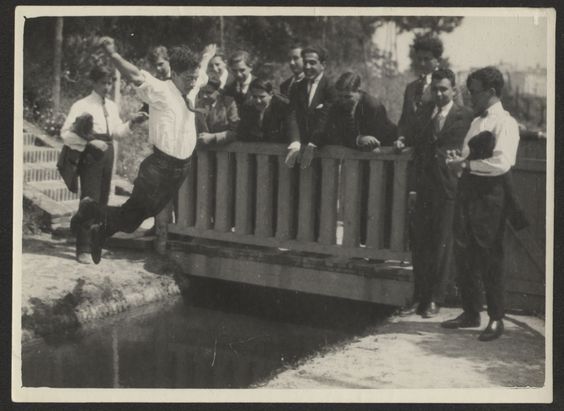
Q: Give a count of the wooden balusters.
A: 11